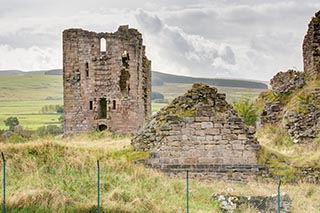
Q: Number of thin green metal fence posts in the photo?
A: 4